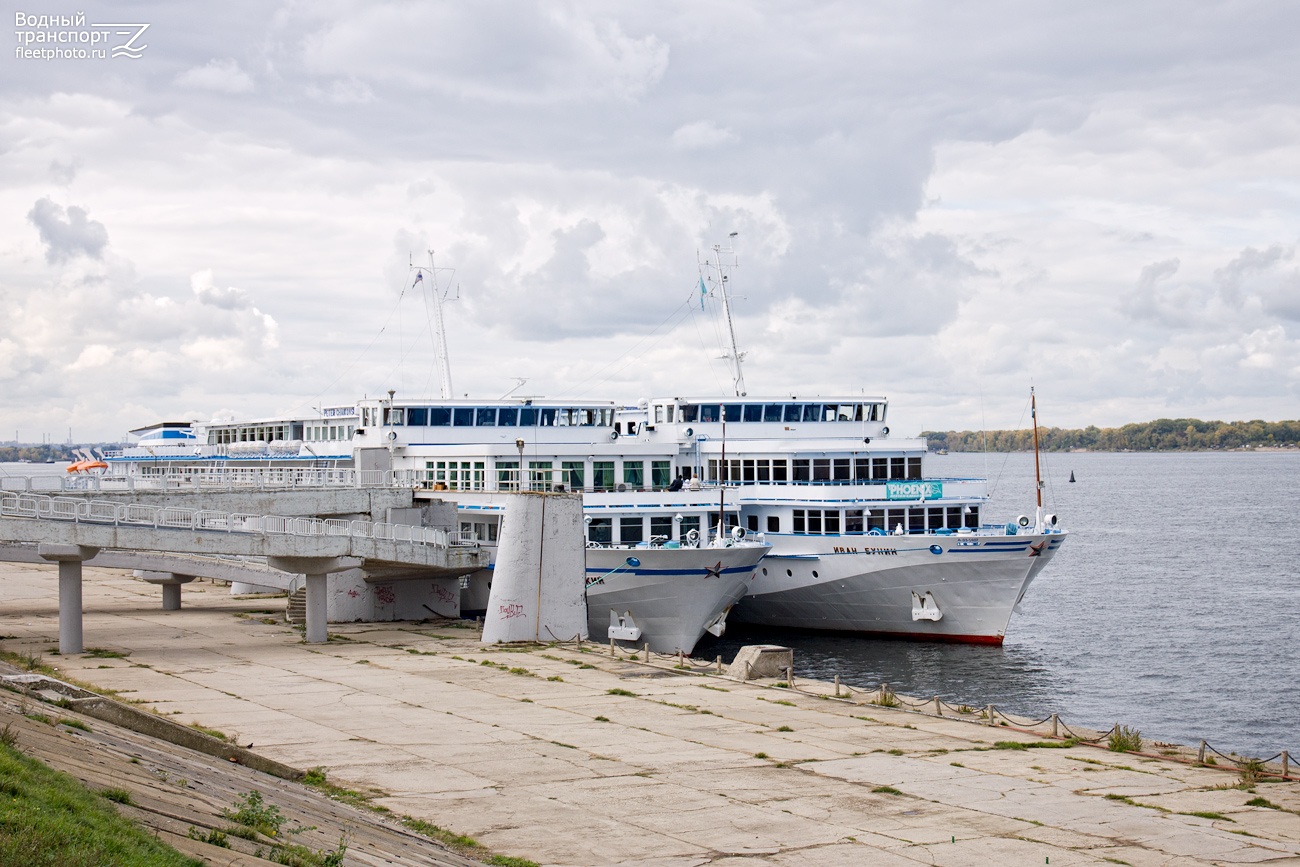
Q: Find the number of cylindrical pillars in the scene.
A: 3